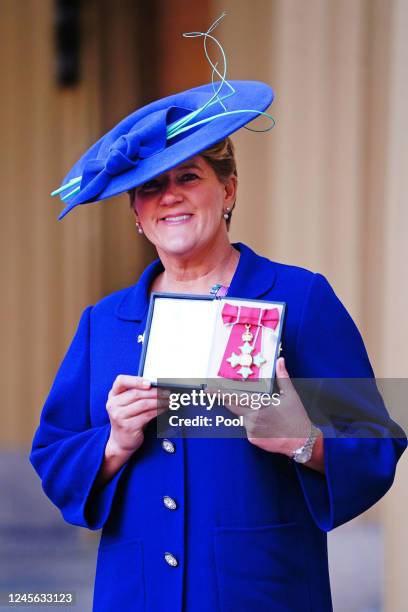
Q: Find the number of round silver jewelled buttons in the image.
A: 3